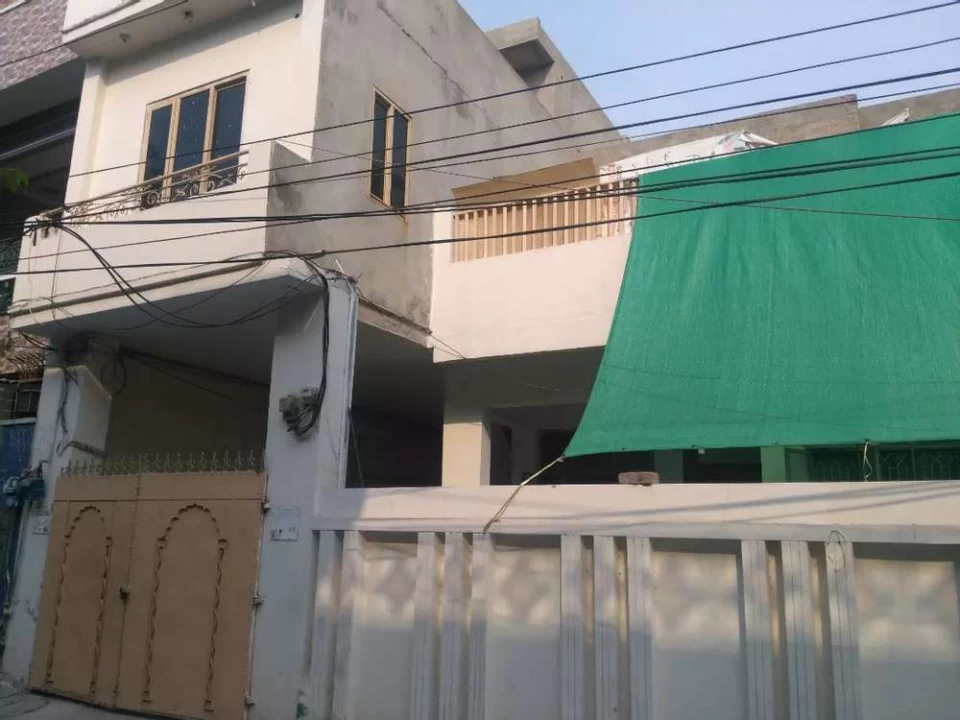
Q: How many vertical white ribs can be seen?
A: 11